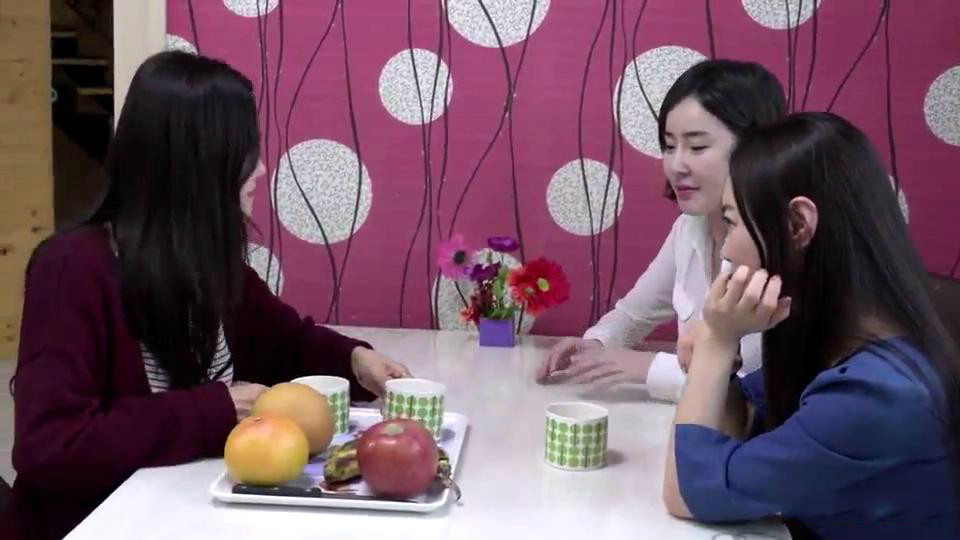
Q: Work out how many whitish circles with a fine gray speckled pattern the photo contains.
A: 12